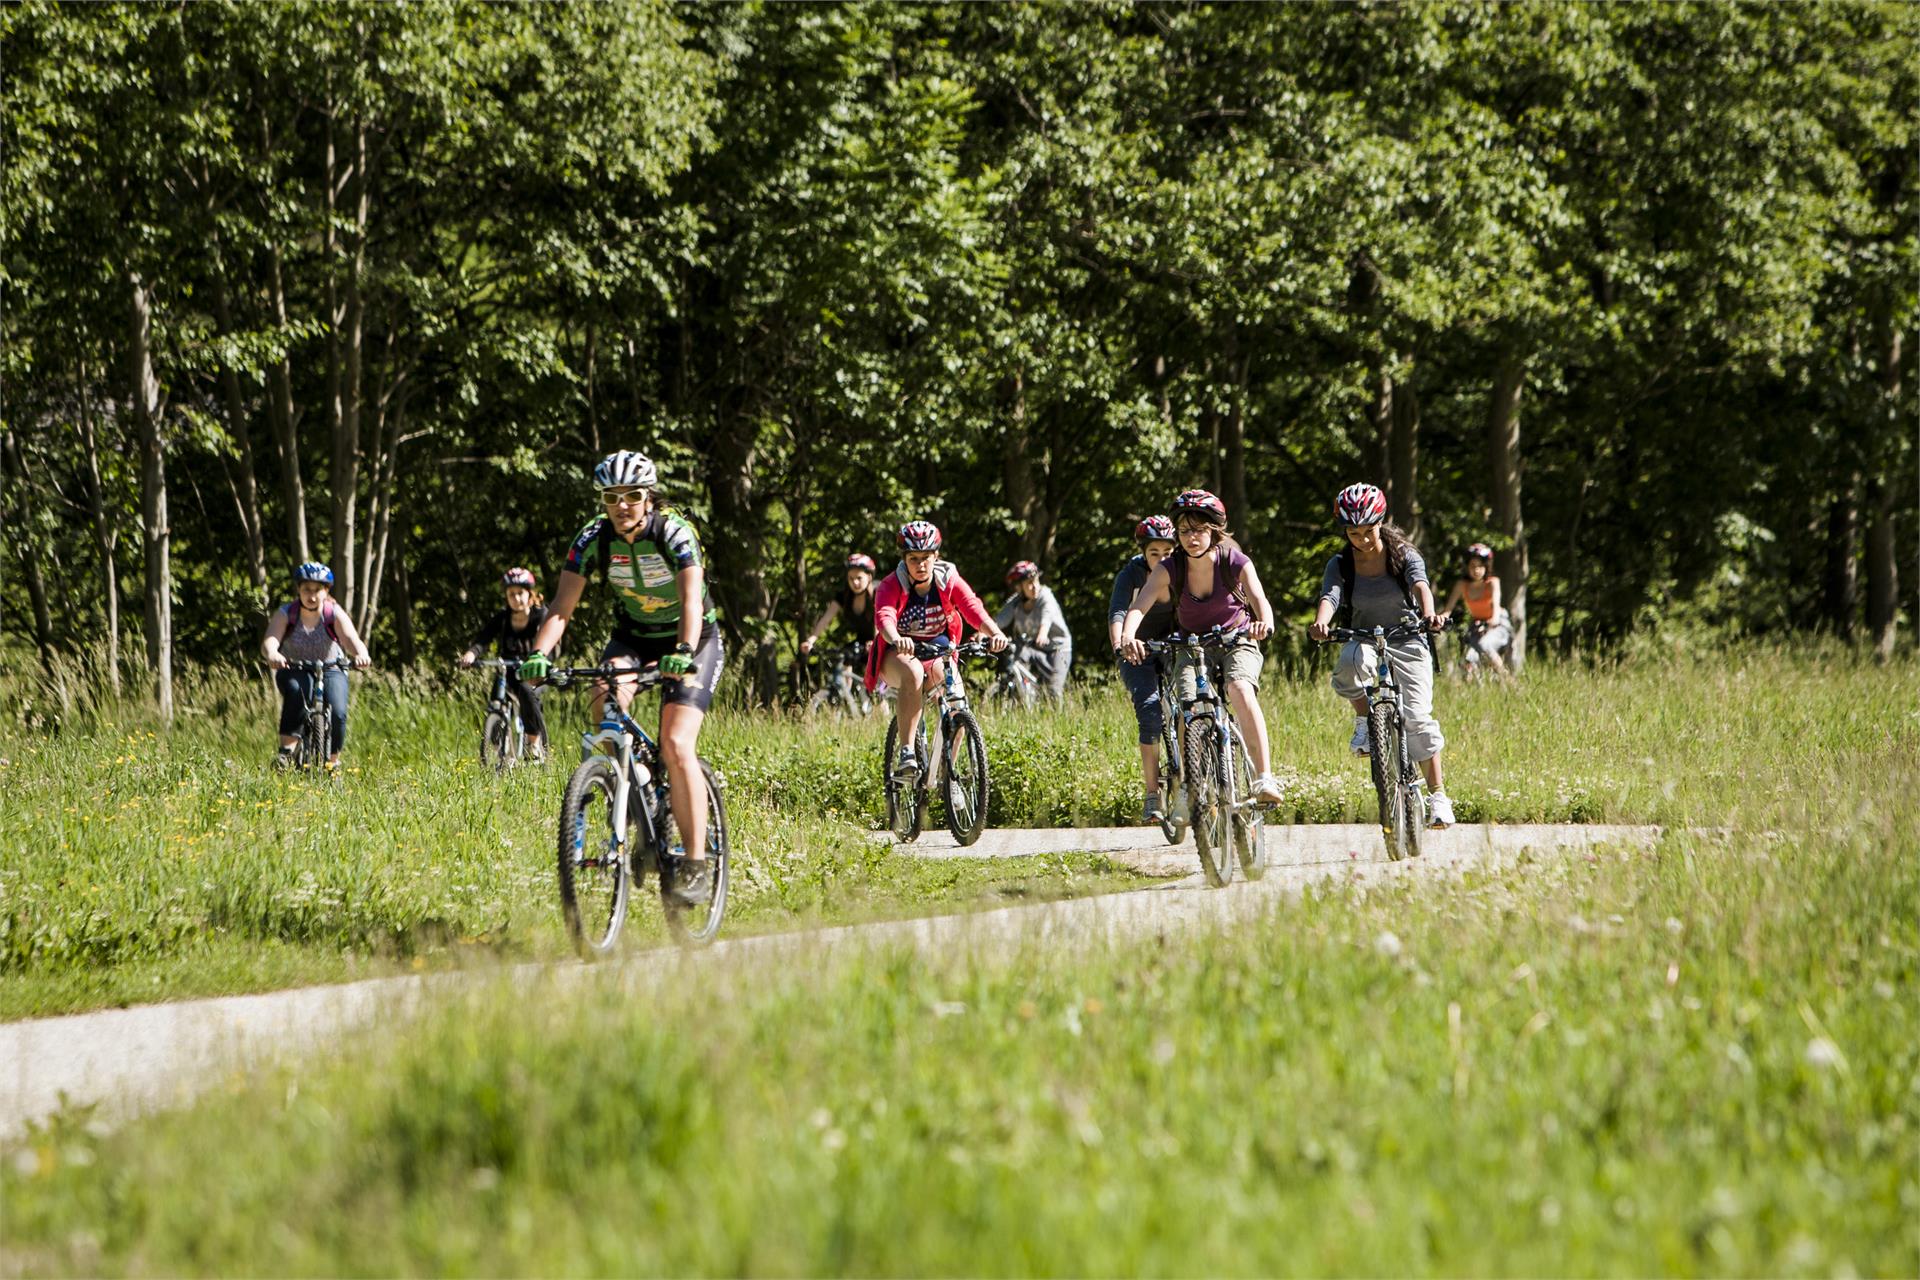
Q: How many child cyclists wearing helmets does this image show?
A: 9